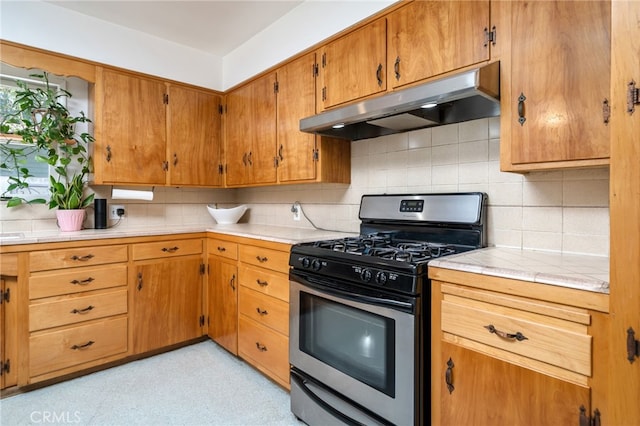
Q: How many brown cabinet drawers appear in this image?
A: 11